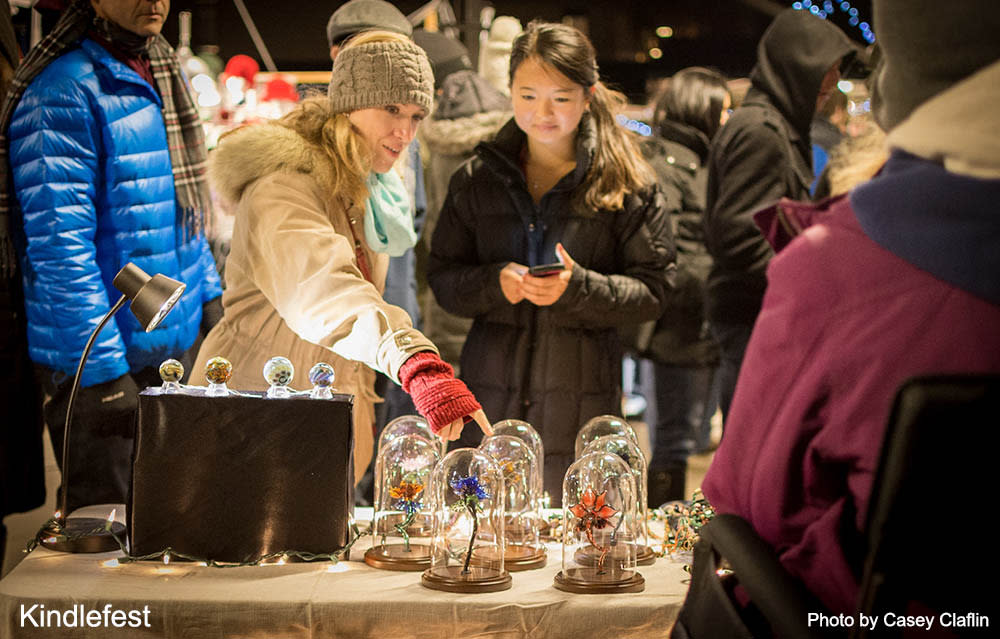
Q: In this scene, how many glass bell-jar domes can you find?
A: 8